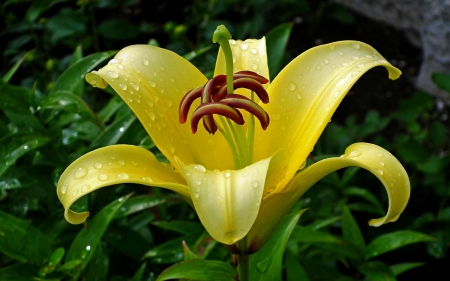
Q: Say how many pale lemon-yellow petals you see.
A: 6